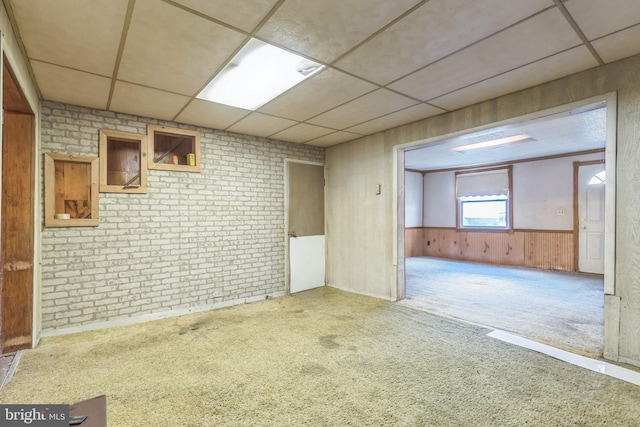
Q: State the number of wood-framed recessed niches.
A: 3